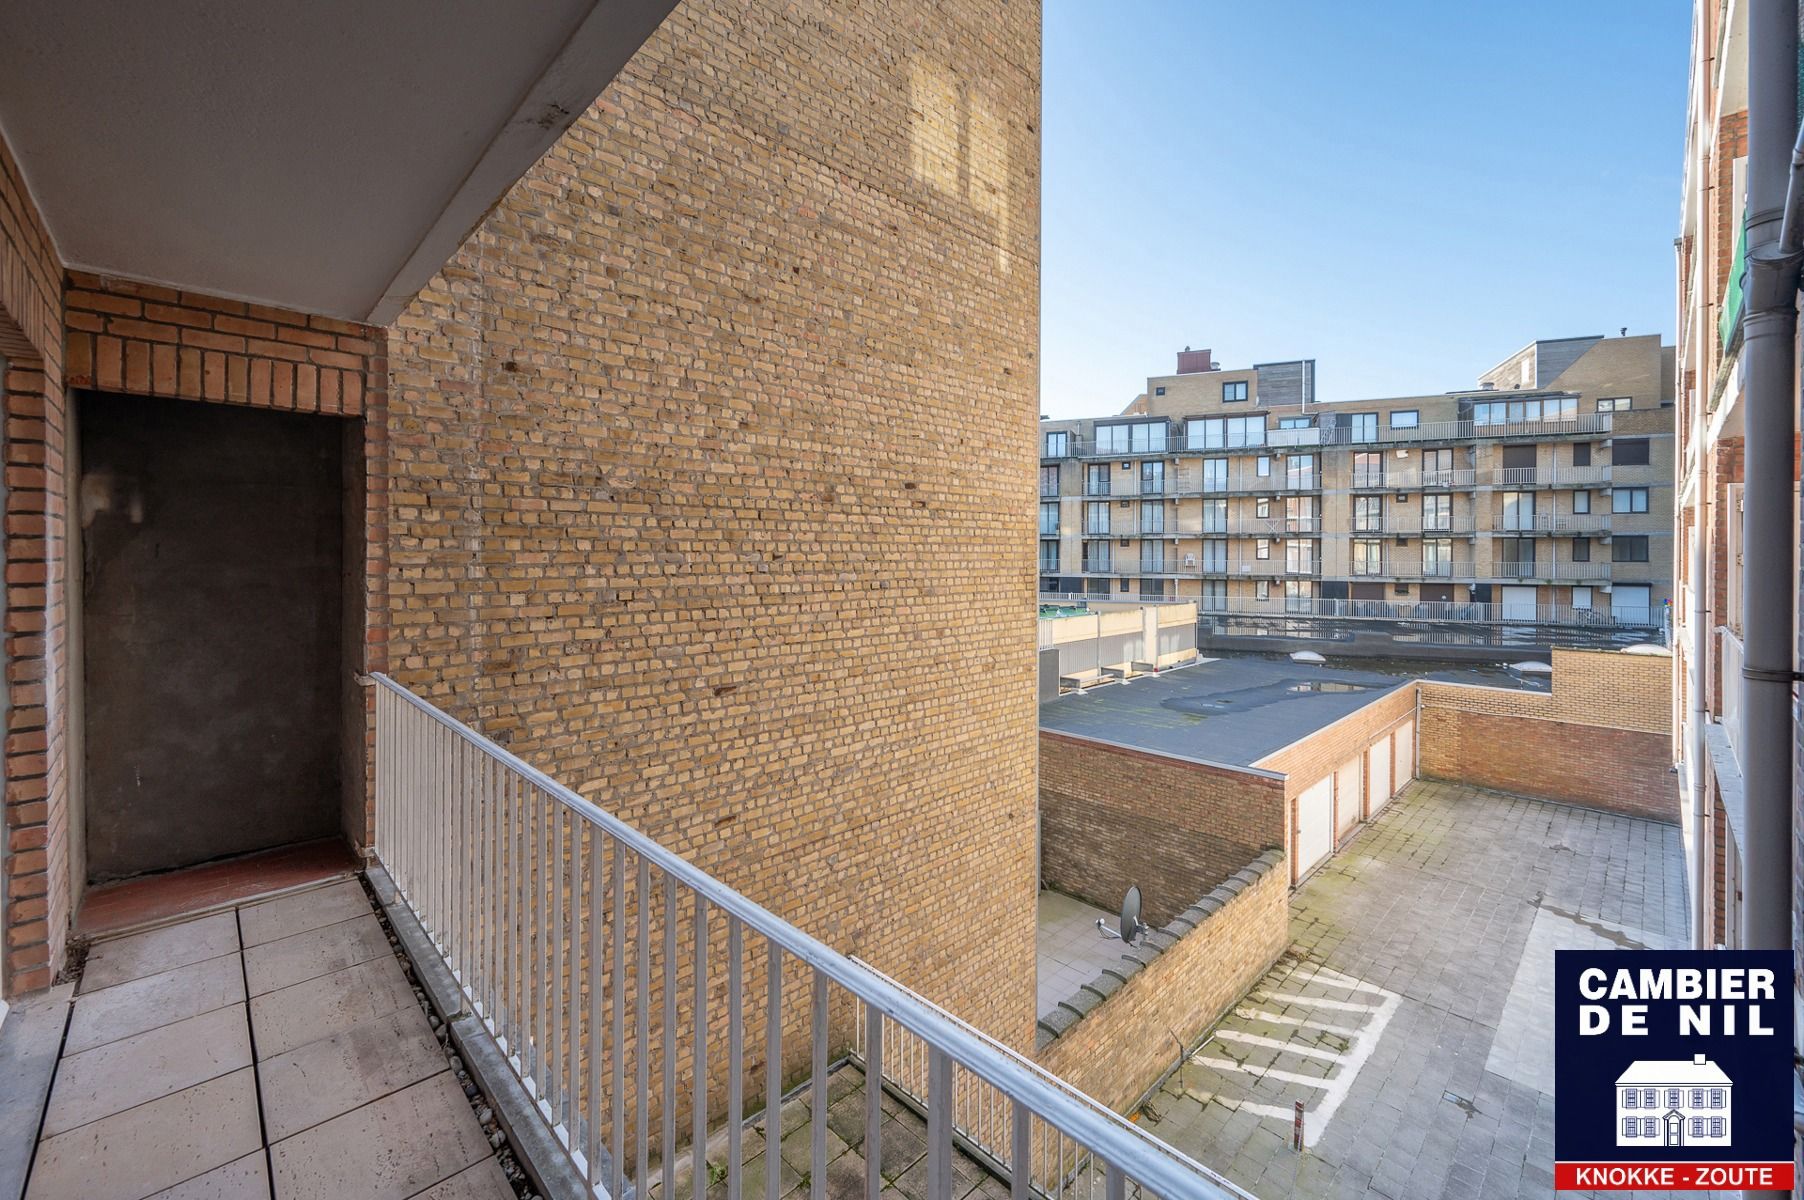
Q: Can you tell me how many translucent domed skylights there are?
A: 3